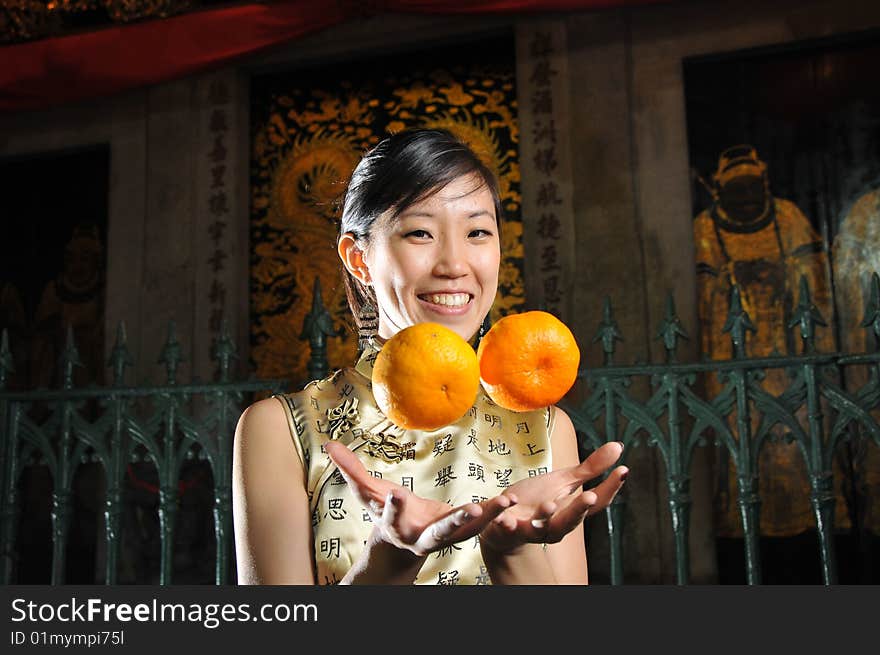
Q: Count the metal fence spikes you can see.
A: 11